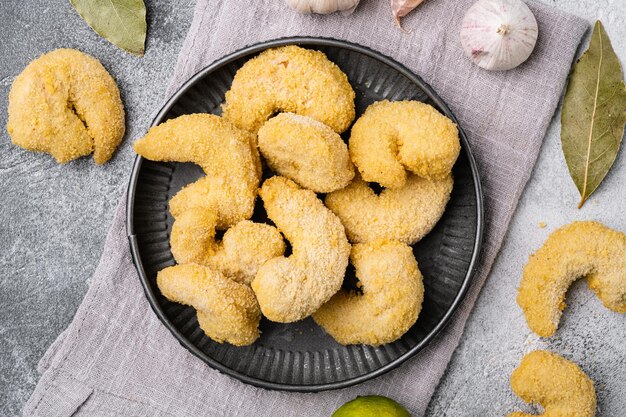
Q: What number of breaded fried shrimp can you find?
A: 12